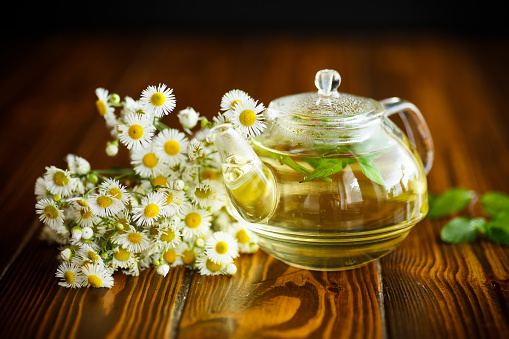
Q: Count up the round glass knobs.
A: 1